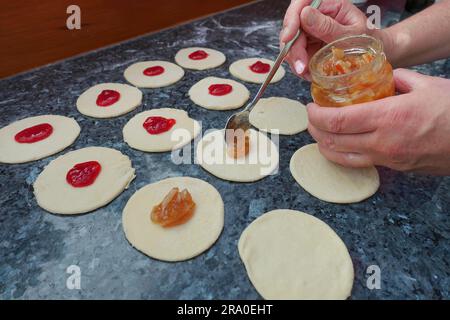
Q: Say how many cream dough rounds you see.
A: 13